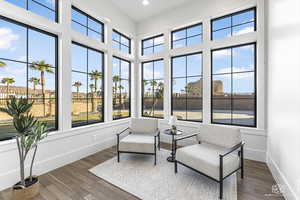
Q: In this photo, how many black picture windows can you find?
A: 12